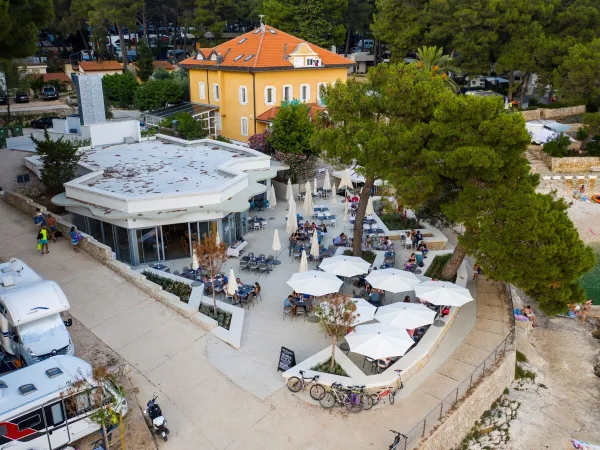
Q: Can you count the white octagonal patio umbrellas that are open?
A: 7